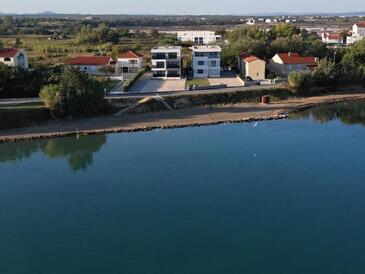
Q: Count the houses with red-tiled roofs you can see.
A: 7